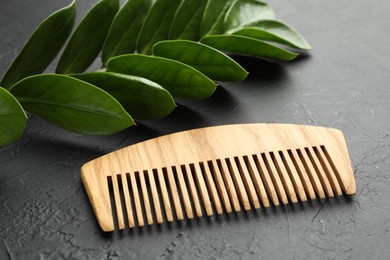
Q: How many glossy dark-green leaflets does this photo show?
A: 14